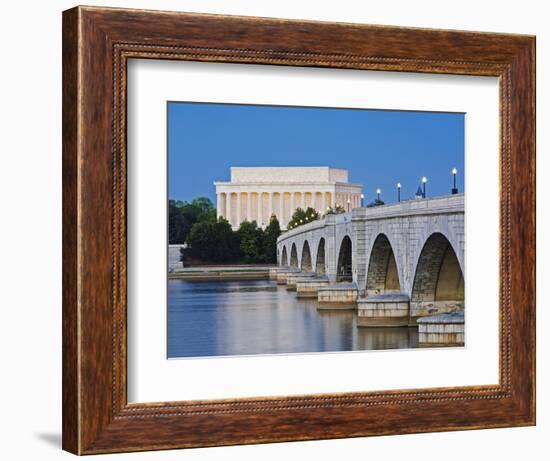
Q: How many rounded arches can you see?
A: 7